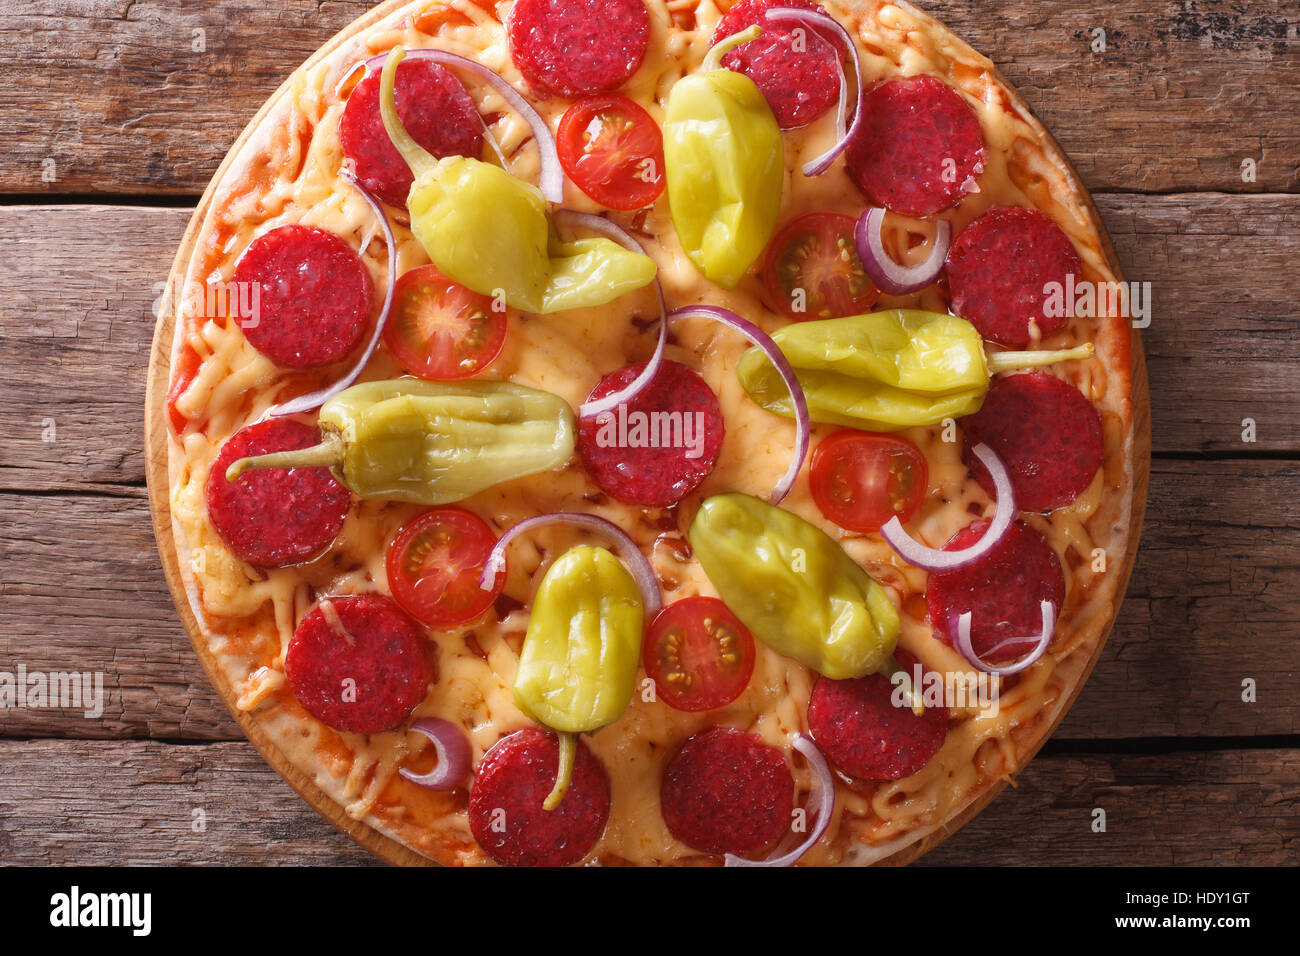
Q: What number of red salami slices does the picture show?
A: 14